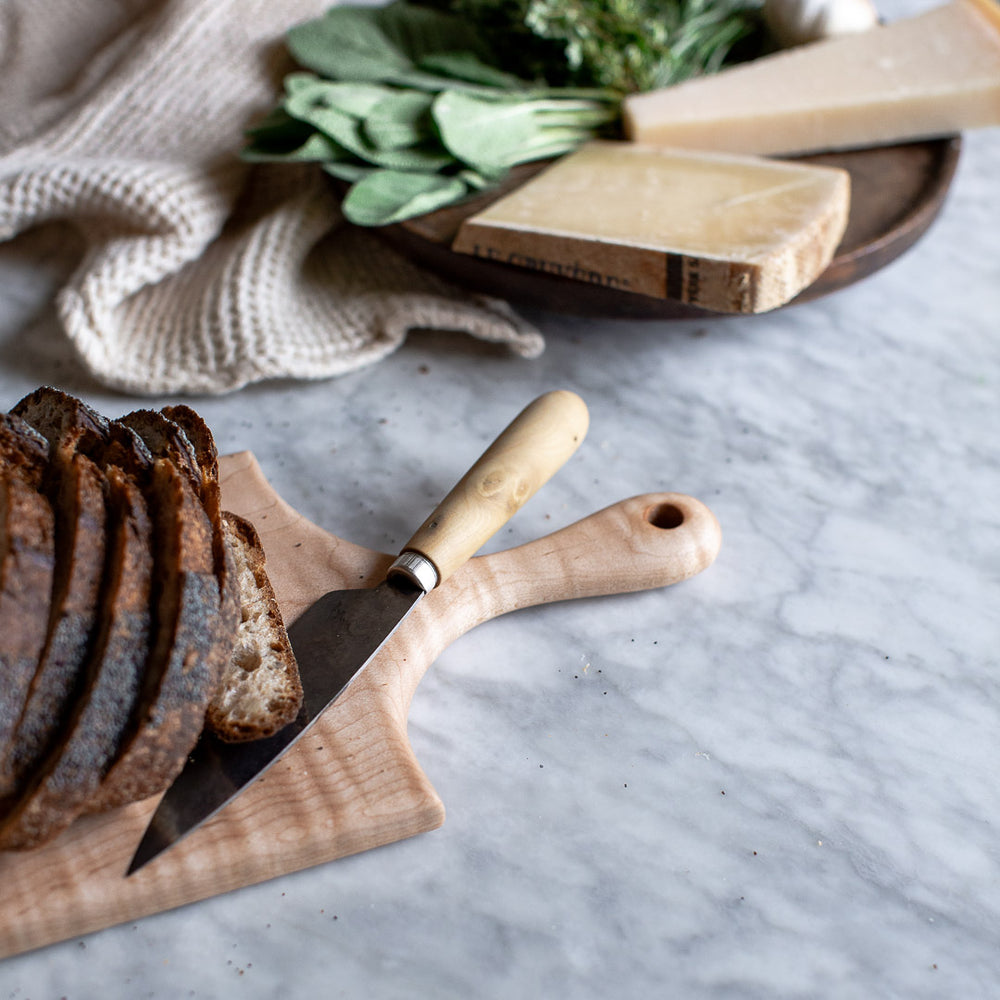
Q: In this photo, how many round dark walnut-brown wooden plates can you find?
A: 1